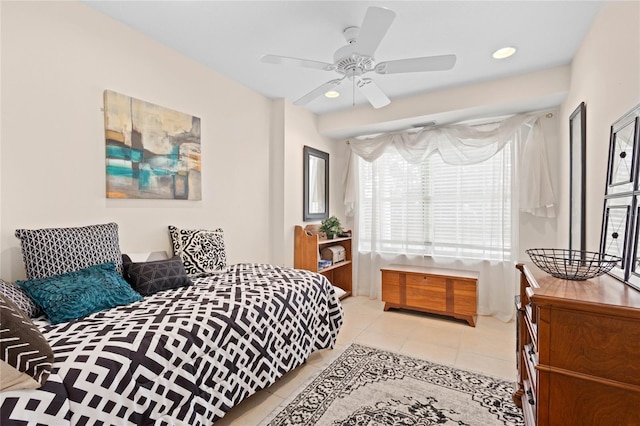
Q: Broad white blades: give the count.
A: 5